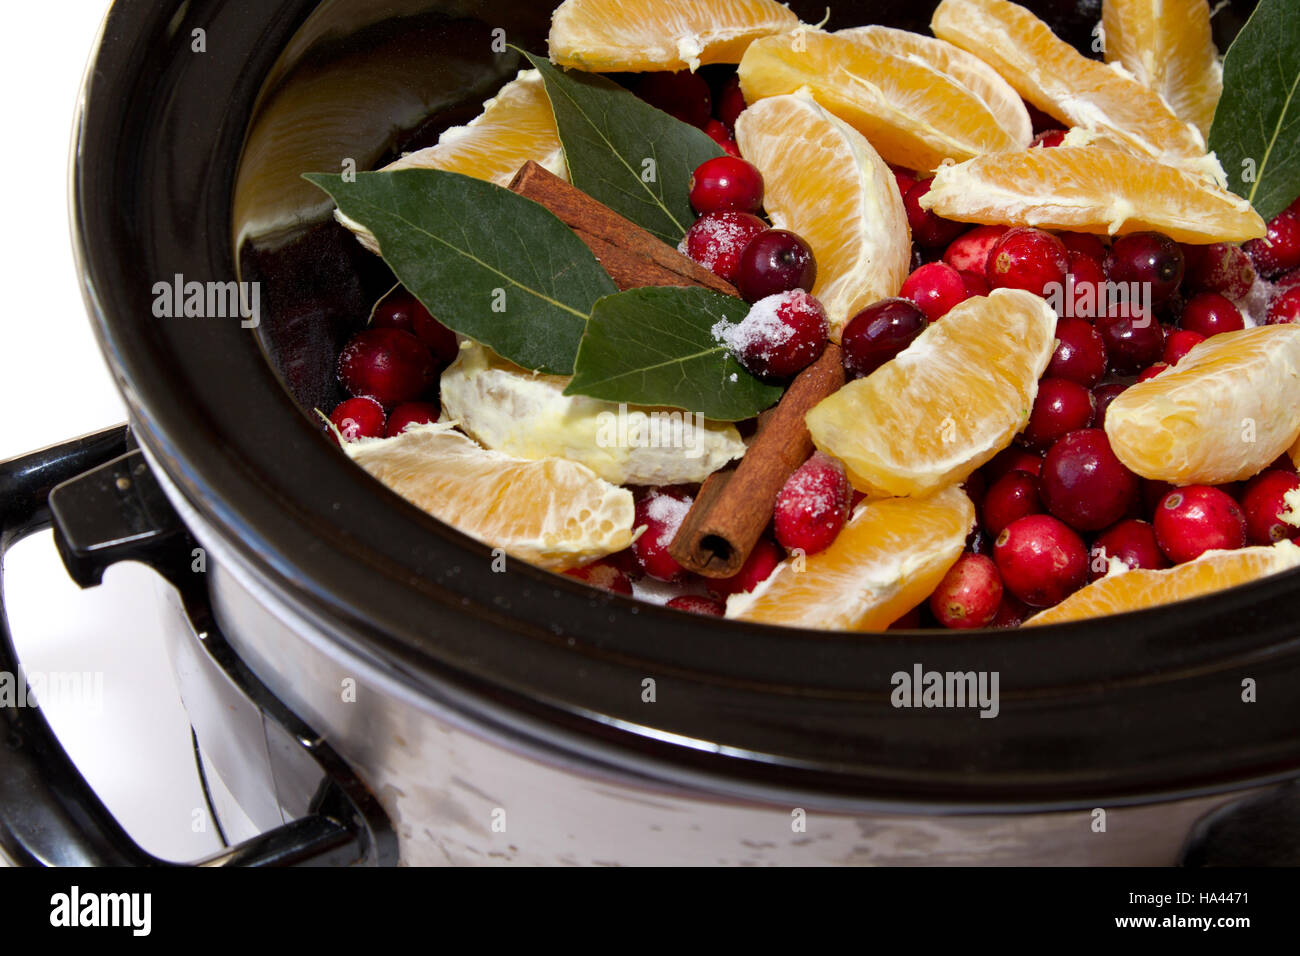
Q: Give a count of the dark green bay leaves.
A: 4